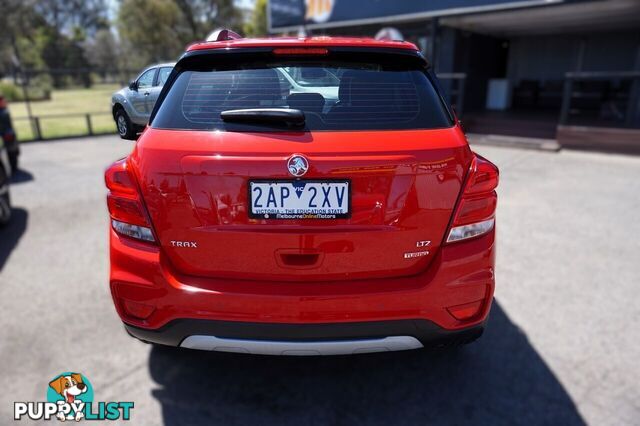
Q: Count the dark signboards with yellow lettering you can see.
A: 1